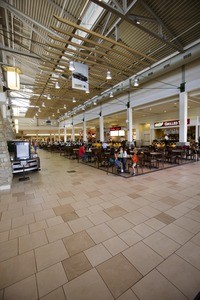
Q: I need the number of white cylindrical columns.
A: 6